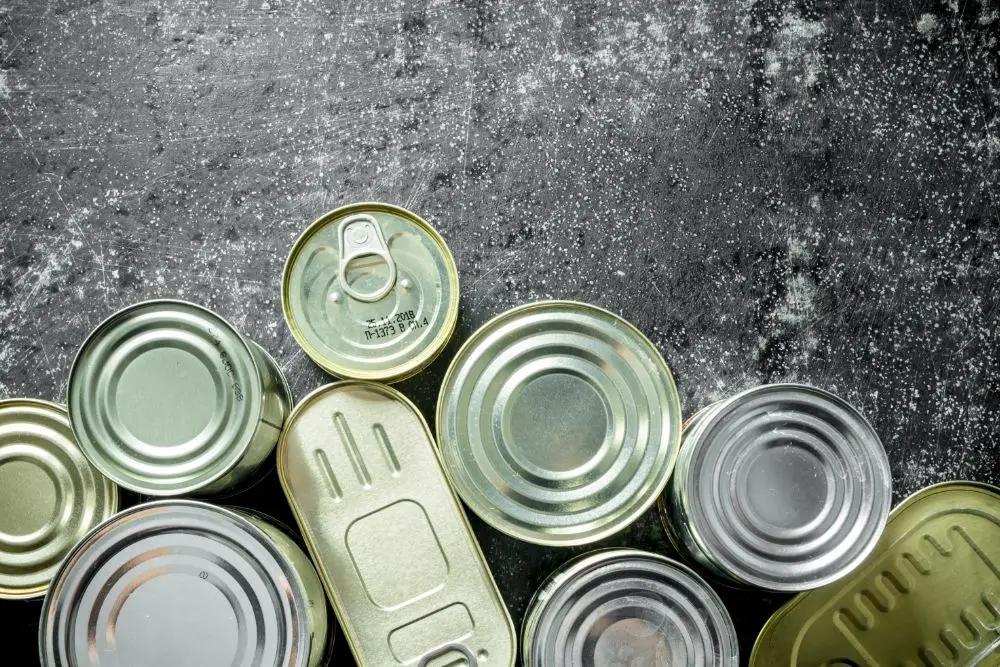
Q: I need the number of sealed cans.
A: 9